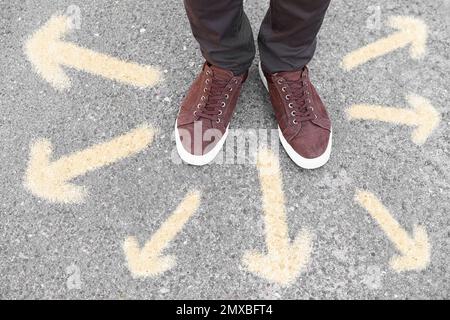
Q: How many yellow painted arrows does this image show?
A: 7